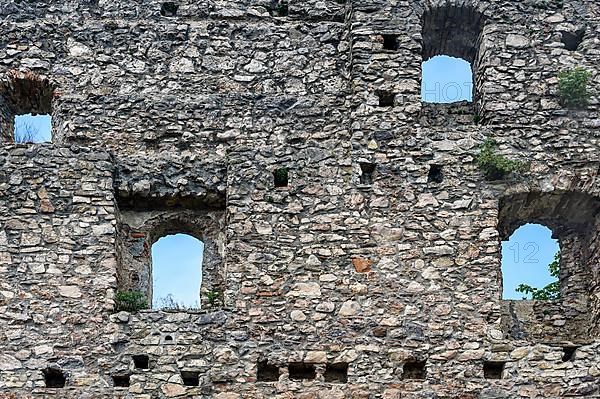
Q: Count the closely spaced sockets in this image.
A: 3